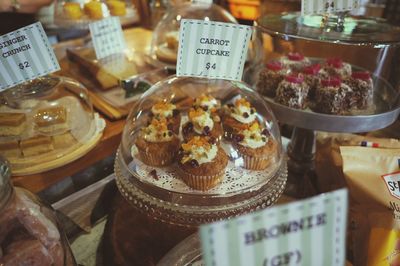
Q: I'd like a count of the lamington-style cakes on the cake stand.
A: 7